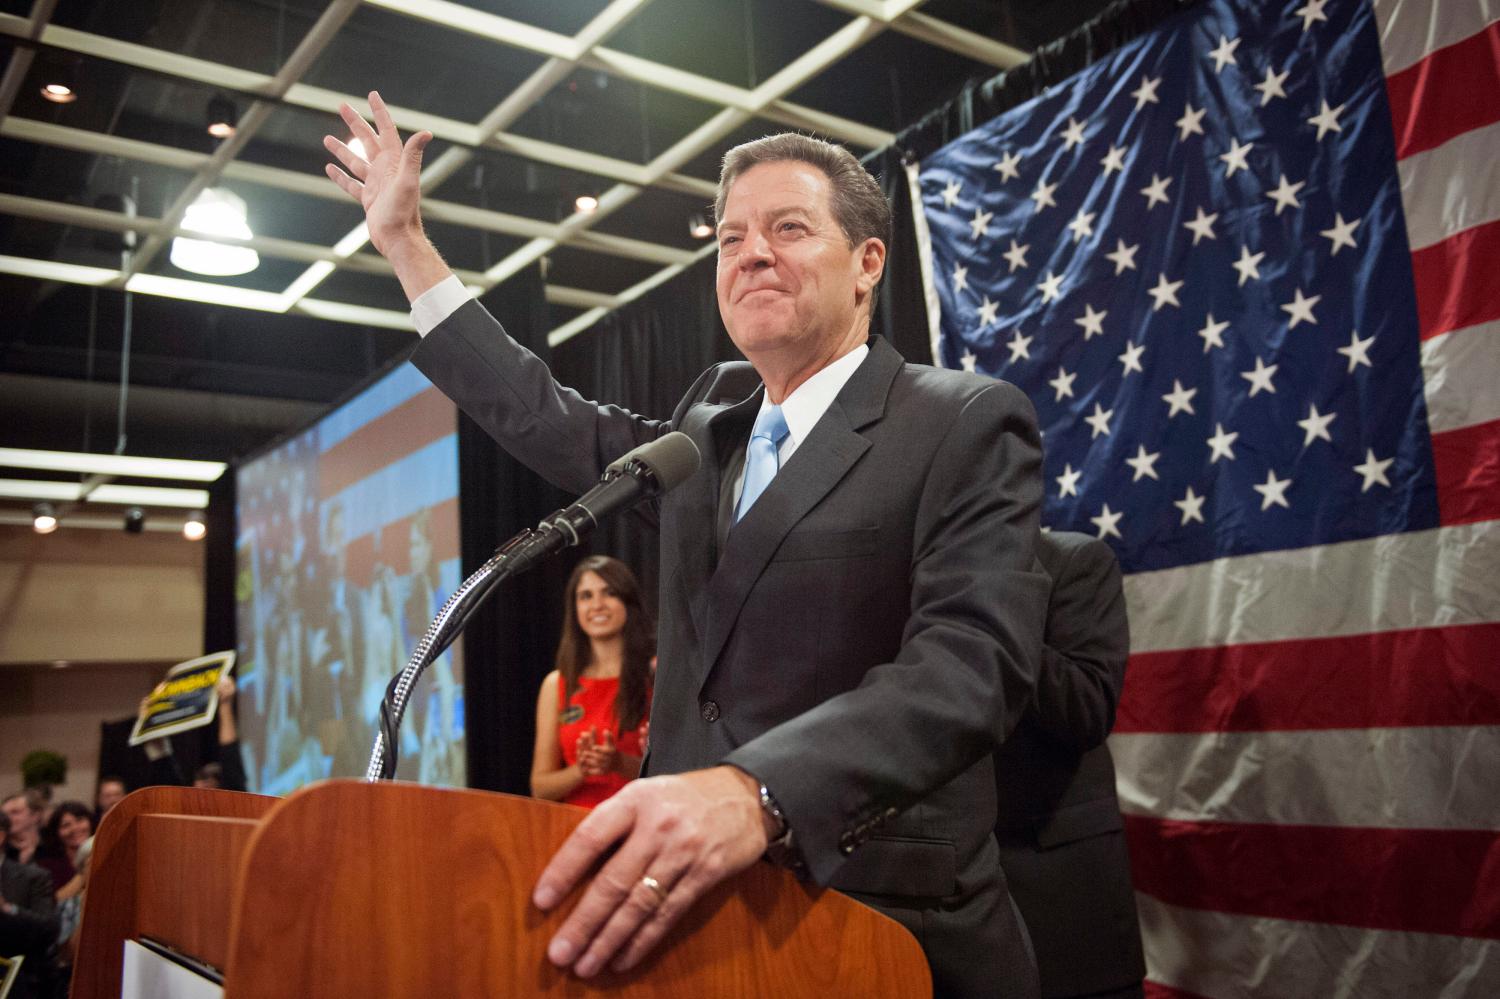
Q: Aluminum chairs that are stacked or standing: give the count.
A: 0